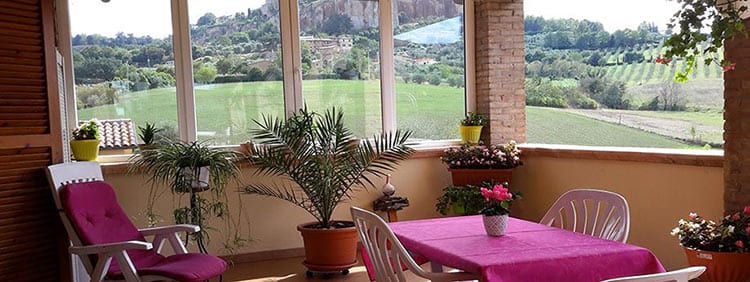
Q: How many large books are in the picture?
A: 0